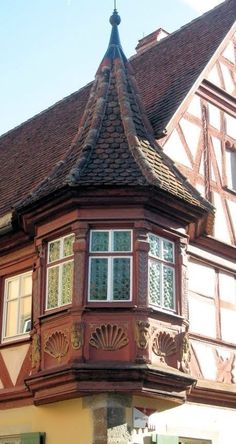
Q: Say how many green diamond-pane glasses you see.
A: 12